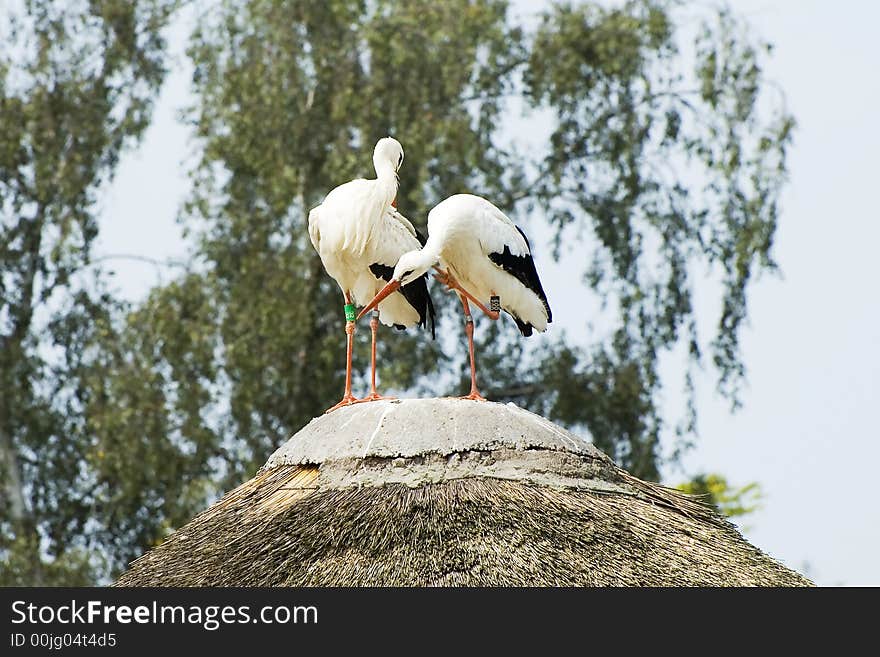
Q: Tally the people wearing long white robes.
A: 0